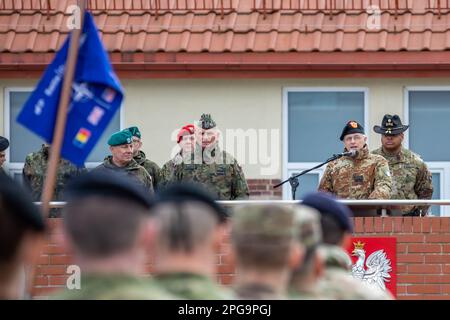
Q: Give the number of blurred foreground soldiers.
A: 6